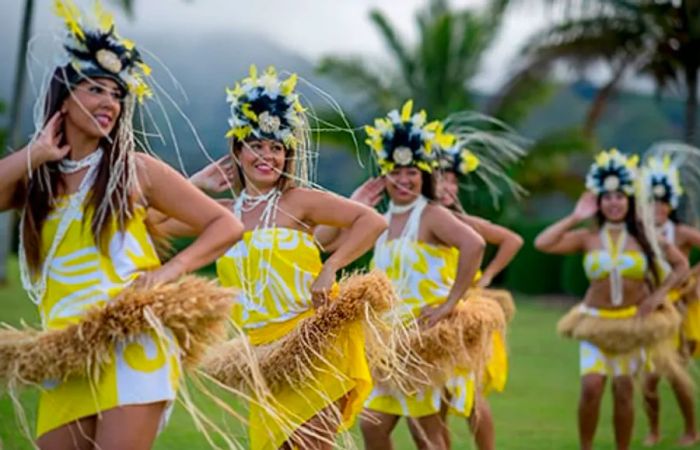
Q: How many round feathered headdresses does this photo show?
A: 6